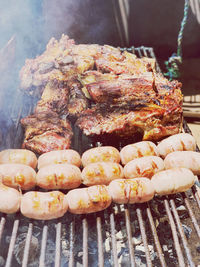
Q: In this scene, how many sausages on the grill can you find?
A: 15